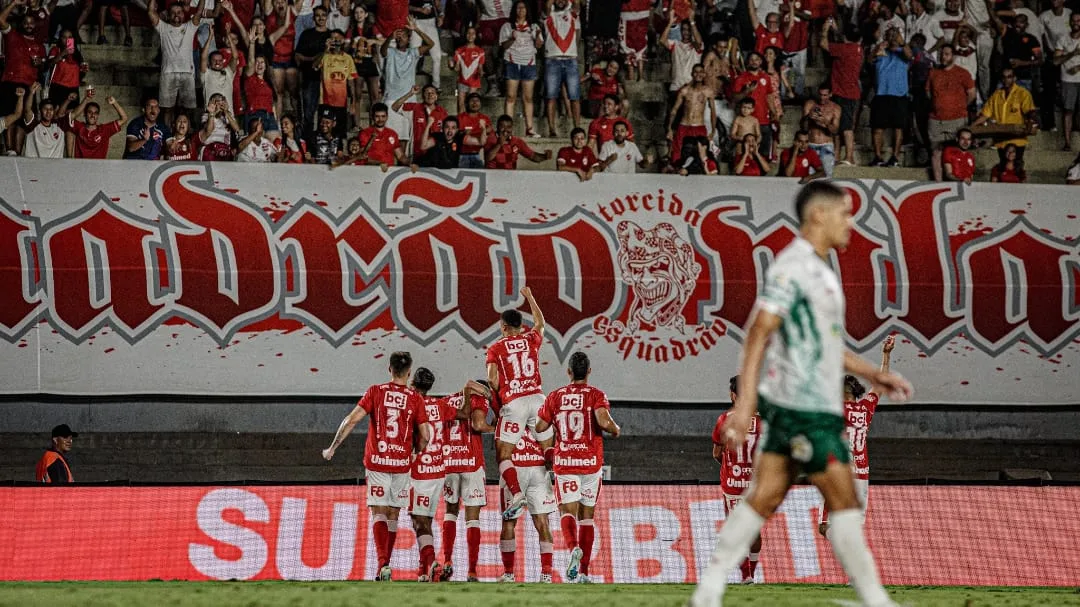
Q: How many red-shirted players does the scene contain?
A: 8